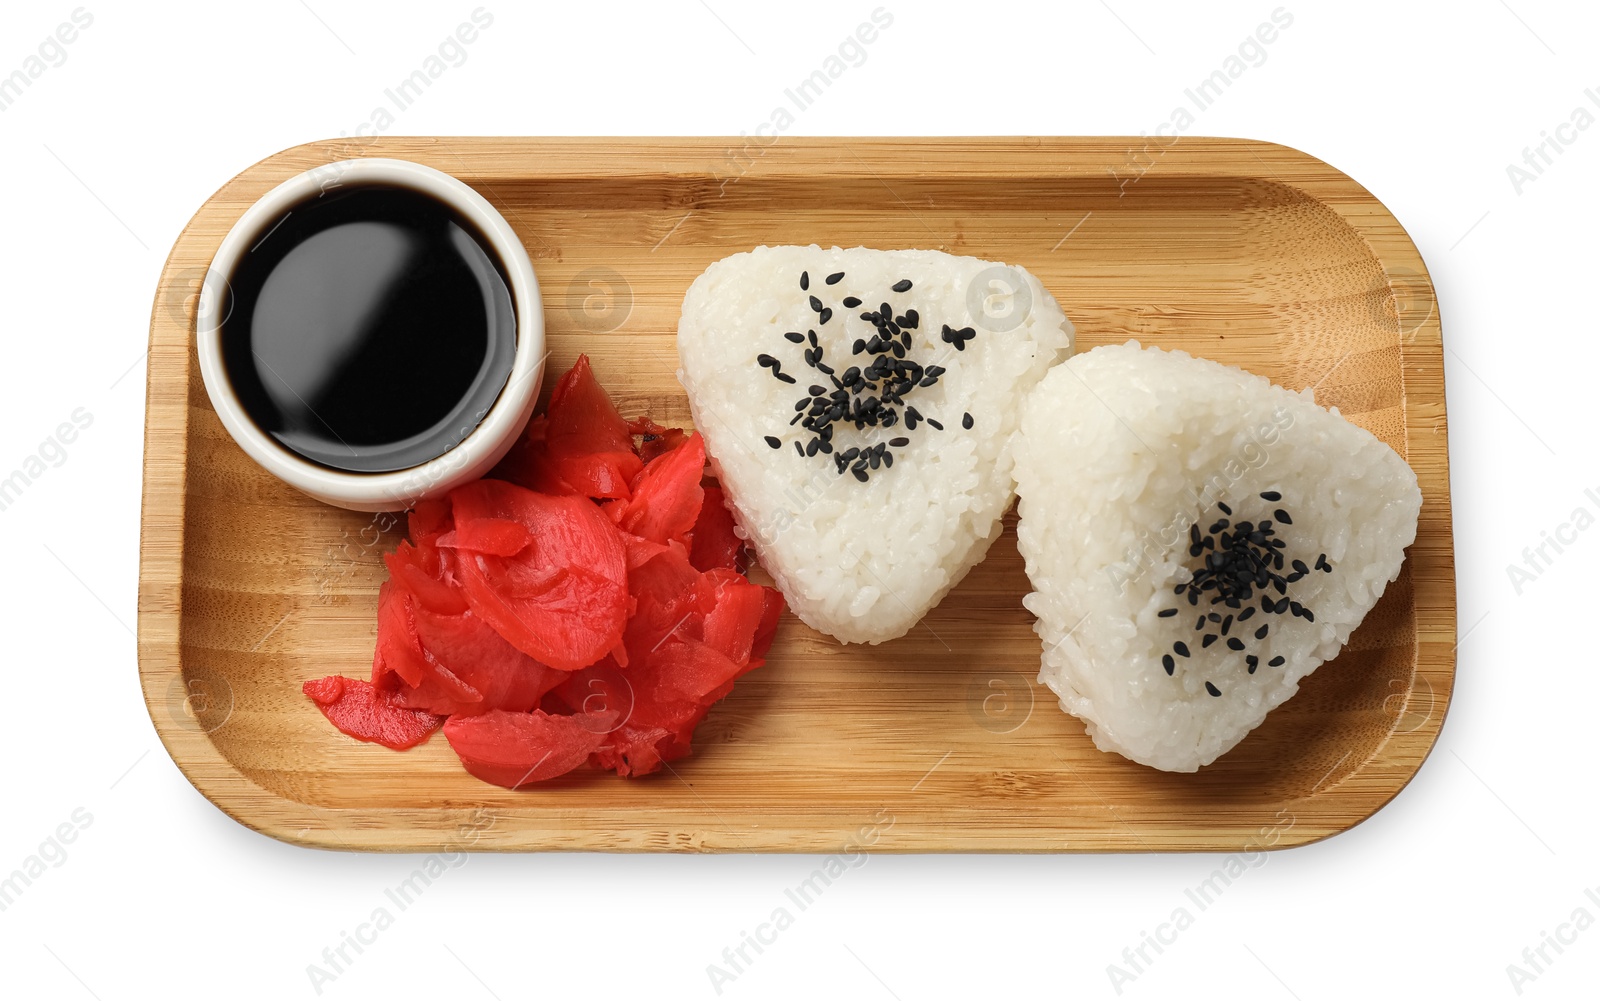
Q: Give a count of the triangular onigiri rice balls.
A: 2